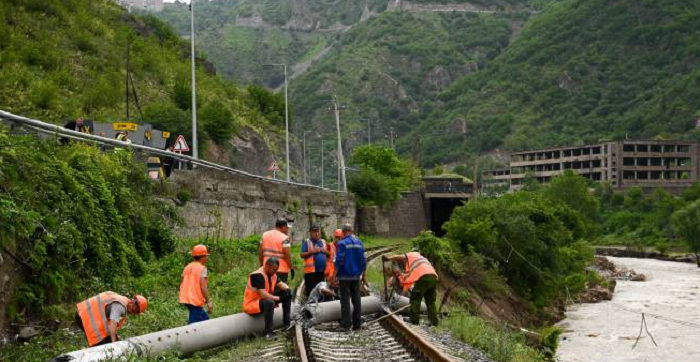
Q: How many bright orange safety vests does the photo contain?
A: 7